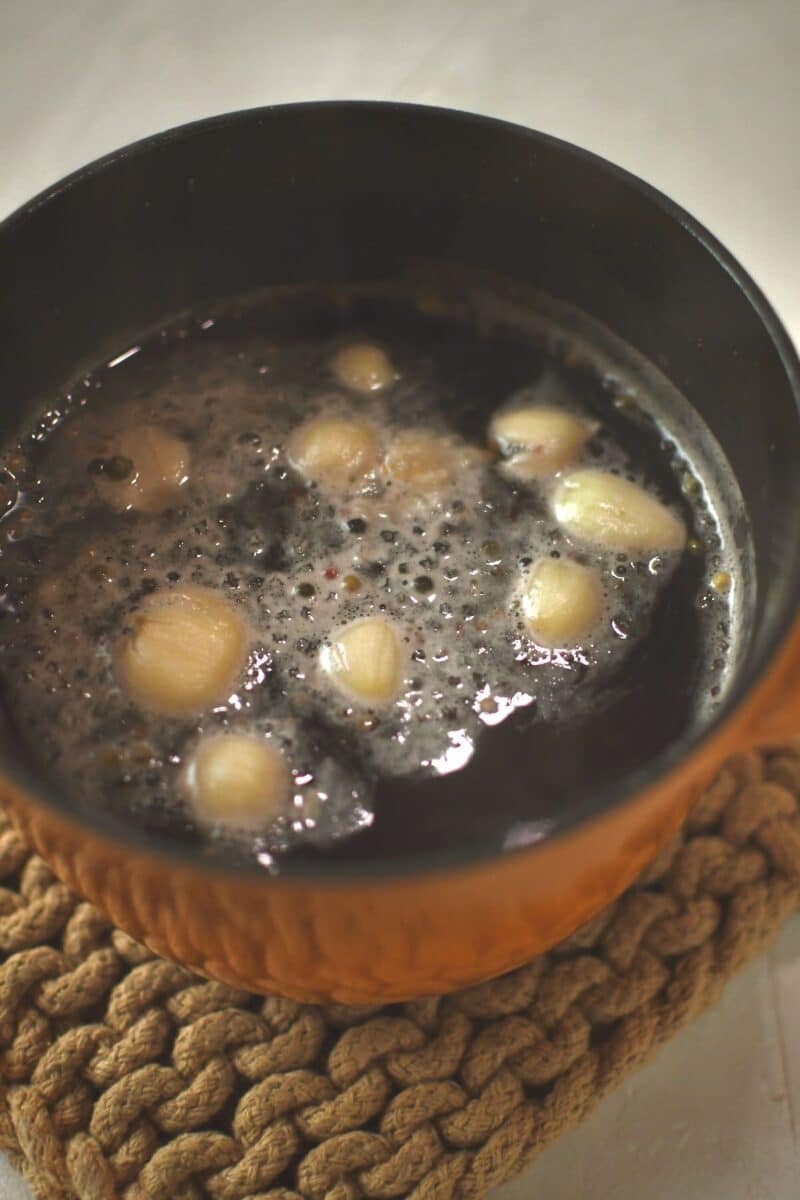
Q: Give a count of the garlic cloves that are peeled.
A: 10